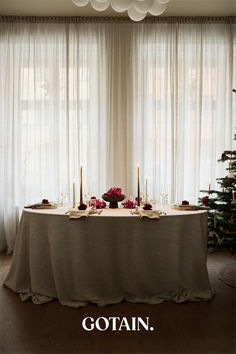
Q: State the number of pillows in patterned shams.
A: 0